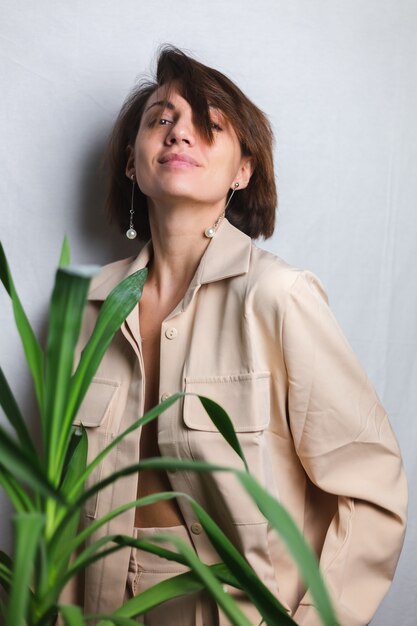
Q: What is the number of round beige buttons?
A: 3